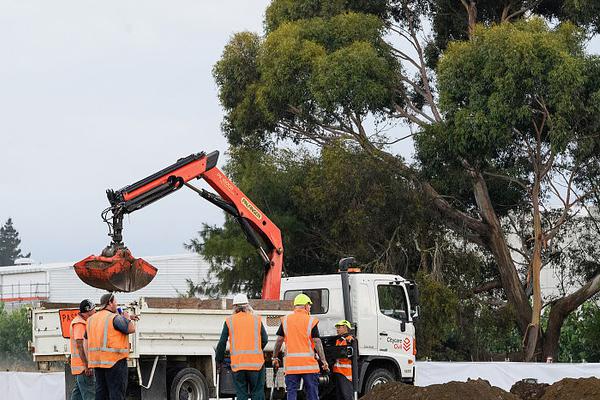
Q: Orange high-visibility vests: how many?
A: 5